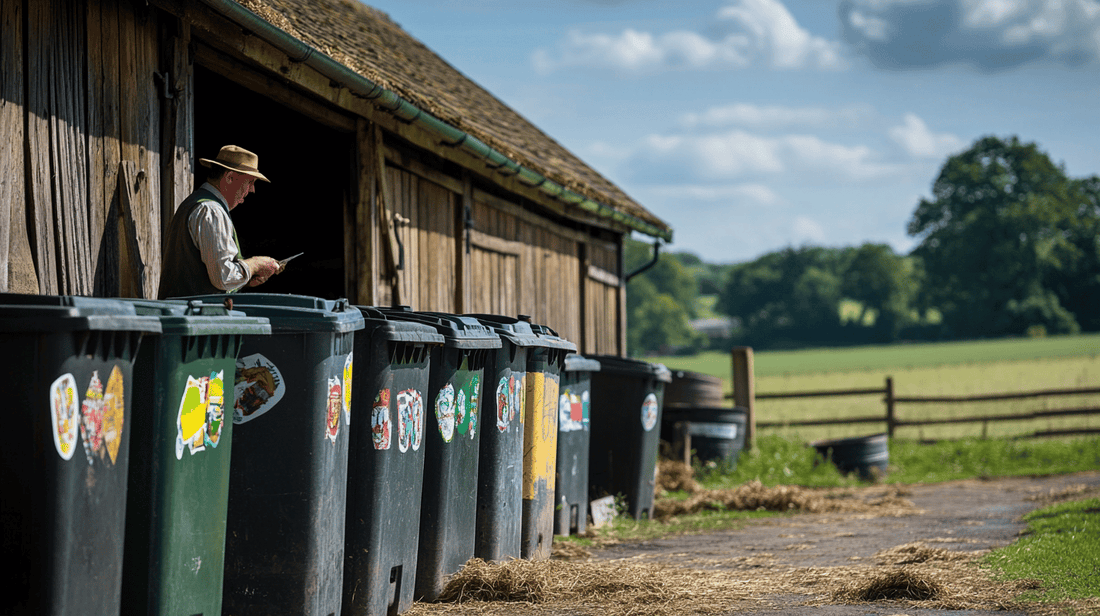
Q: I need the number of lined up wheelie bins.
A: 9